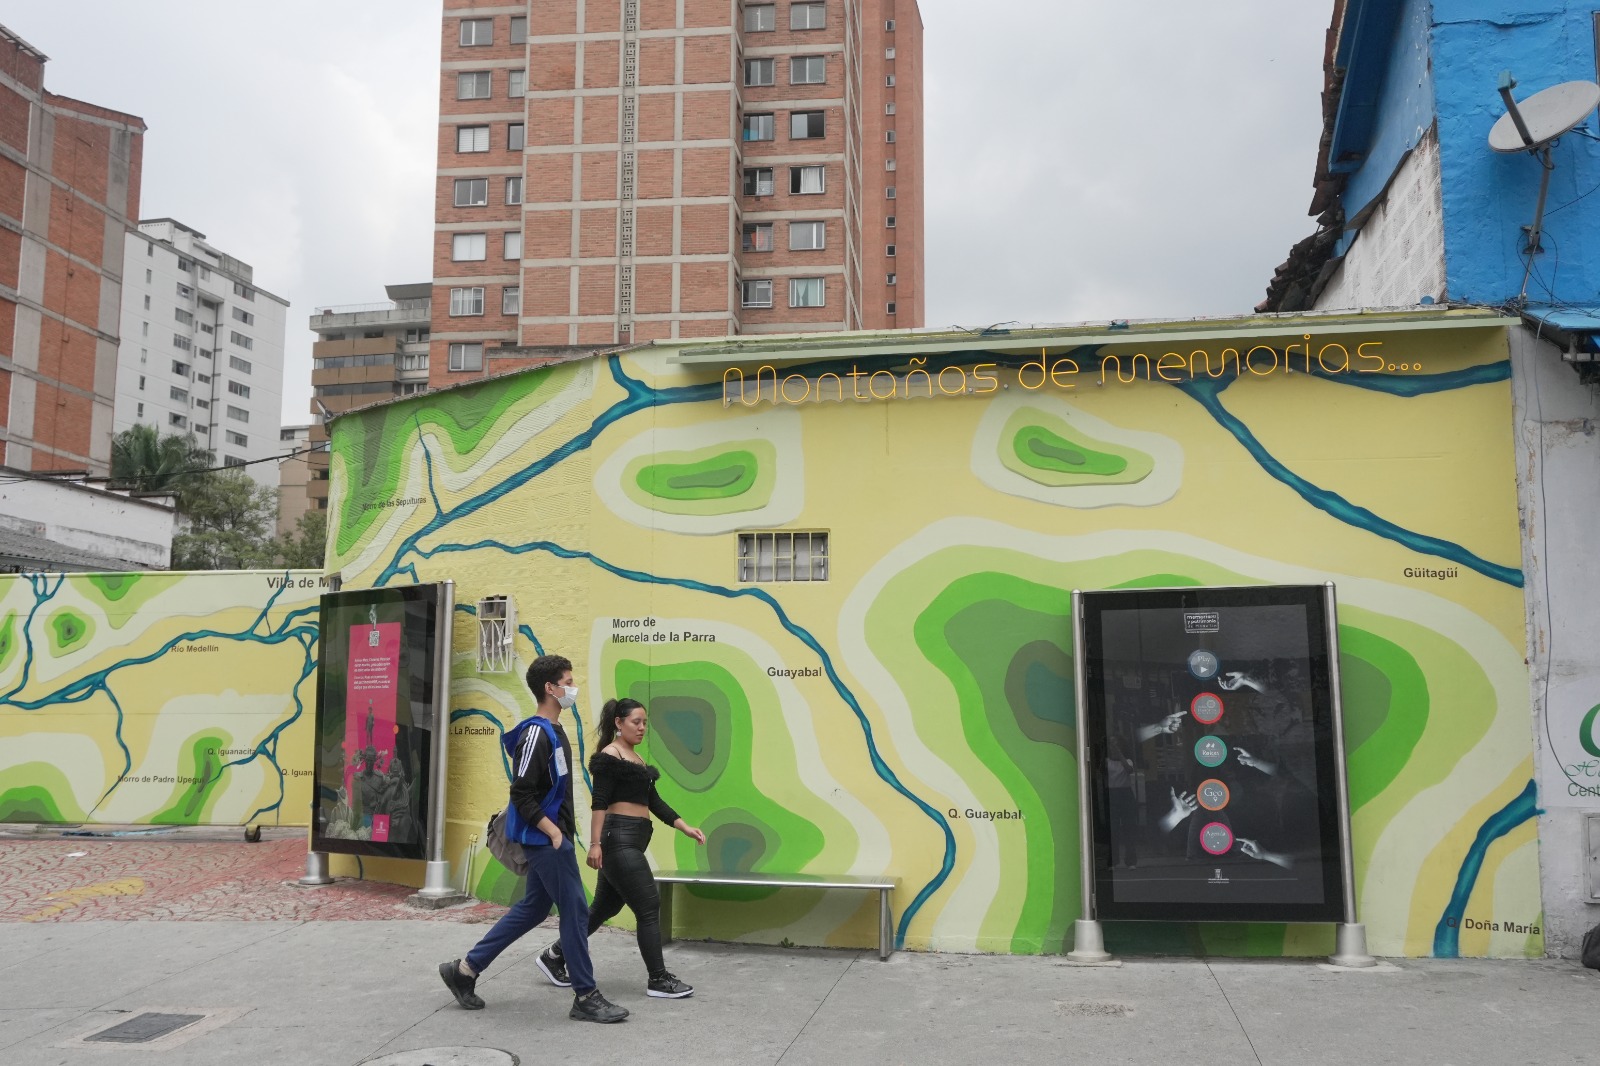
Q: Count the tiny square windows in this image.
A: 11